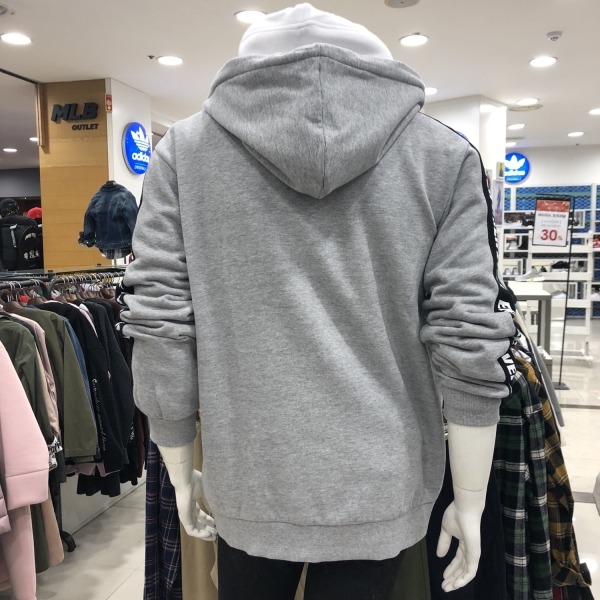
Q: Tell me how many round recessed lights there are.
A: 13